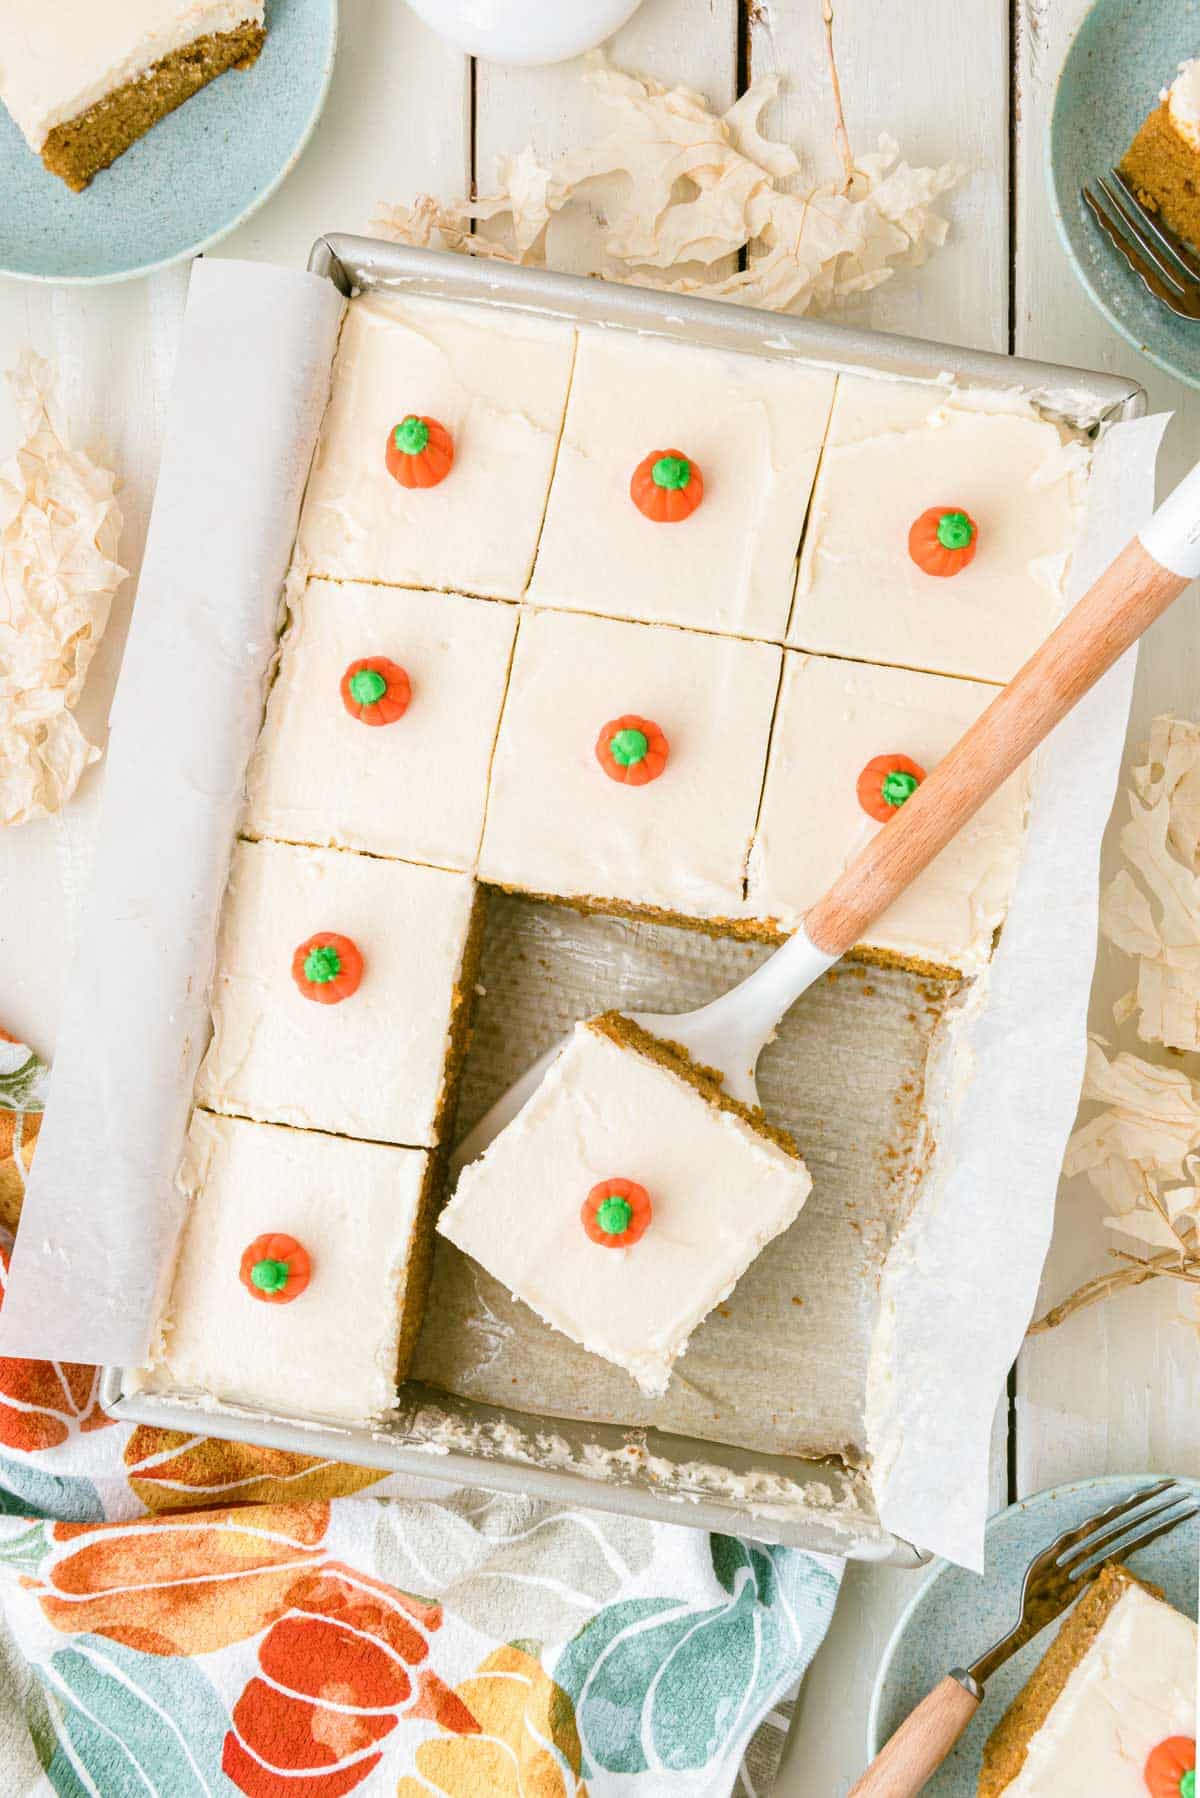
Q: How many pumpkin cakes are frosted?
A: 12